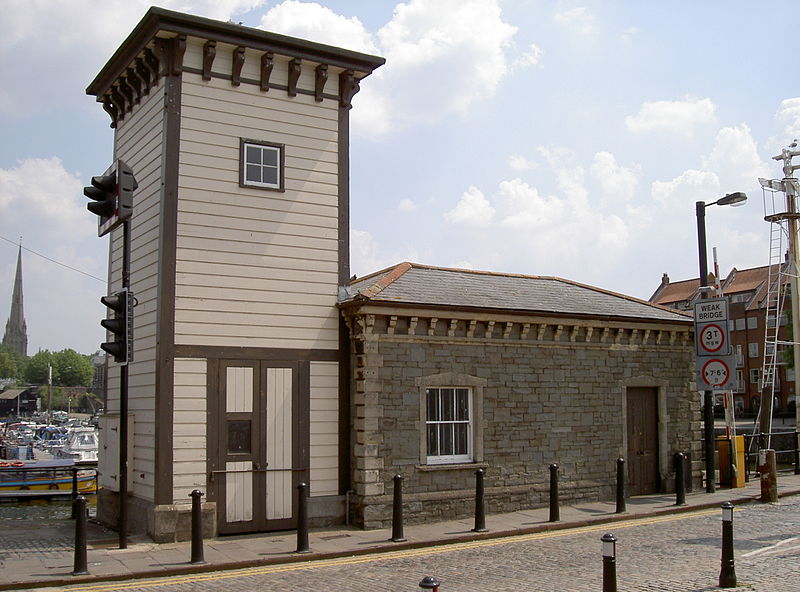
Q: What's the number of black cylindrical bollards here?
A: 11